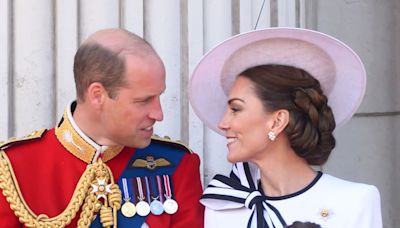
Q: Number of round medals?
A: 4